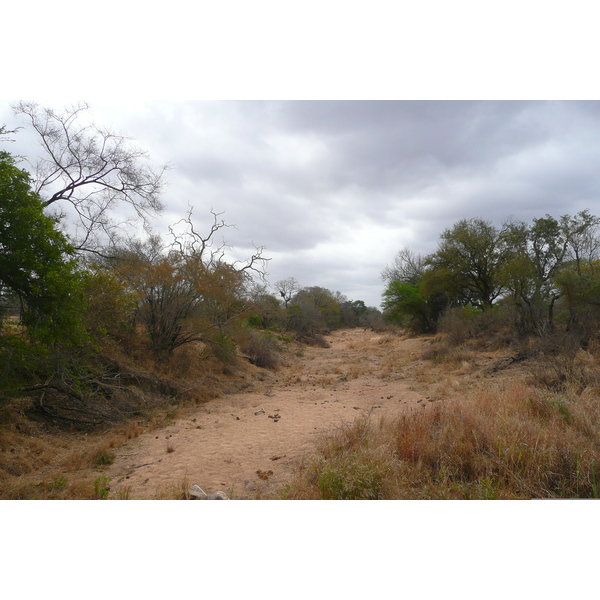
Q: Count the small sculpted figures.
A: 0